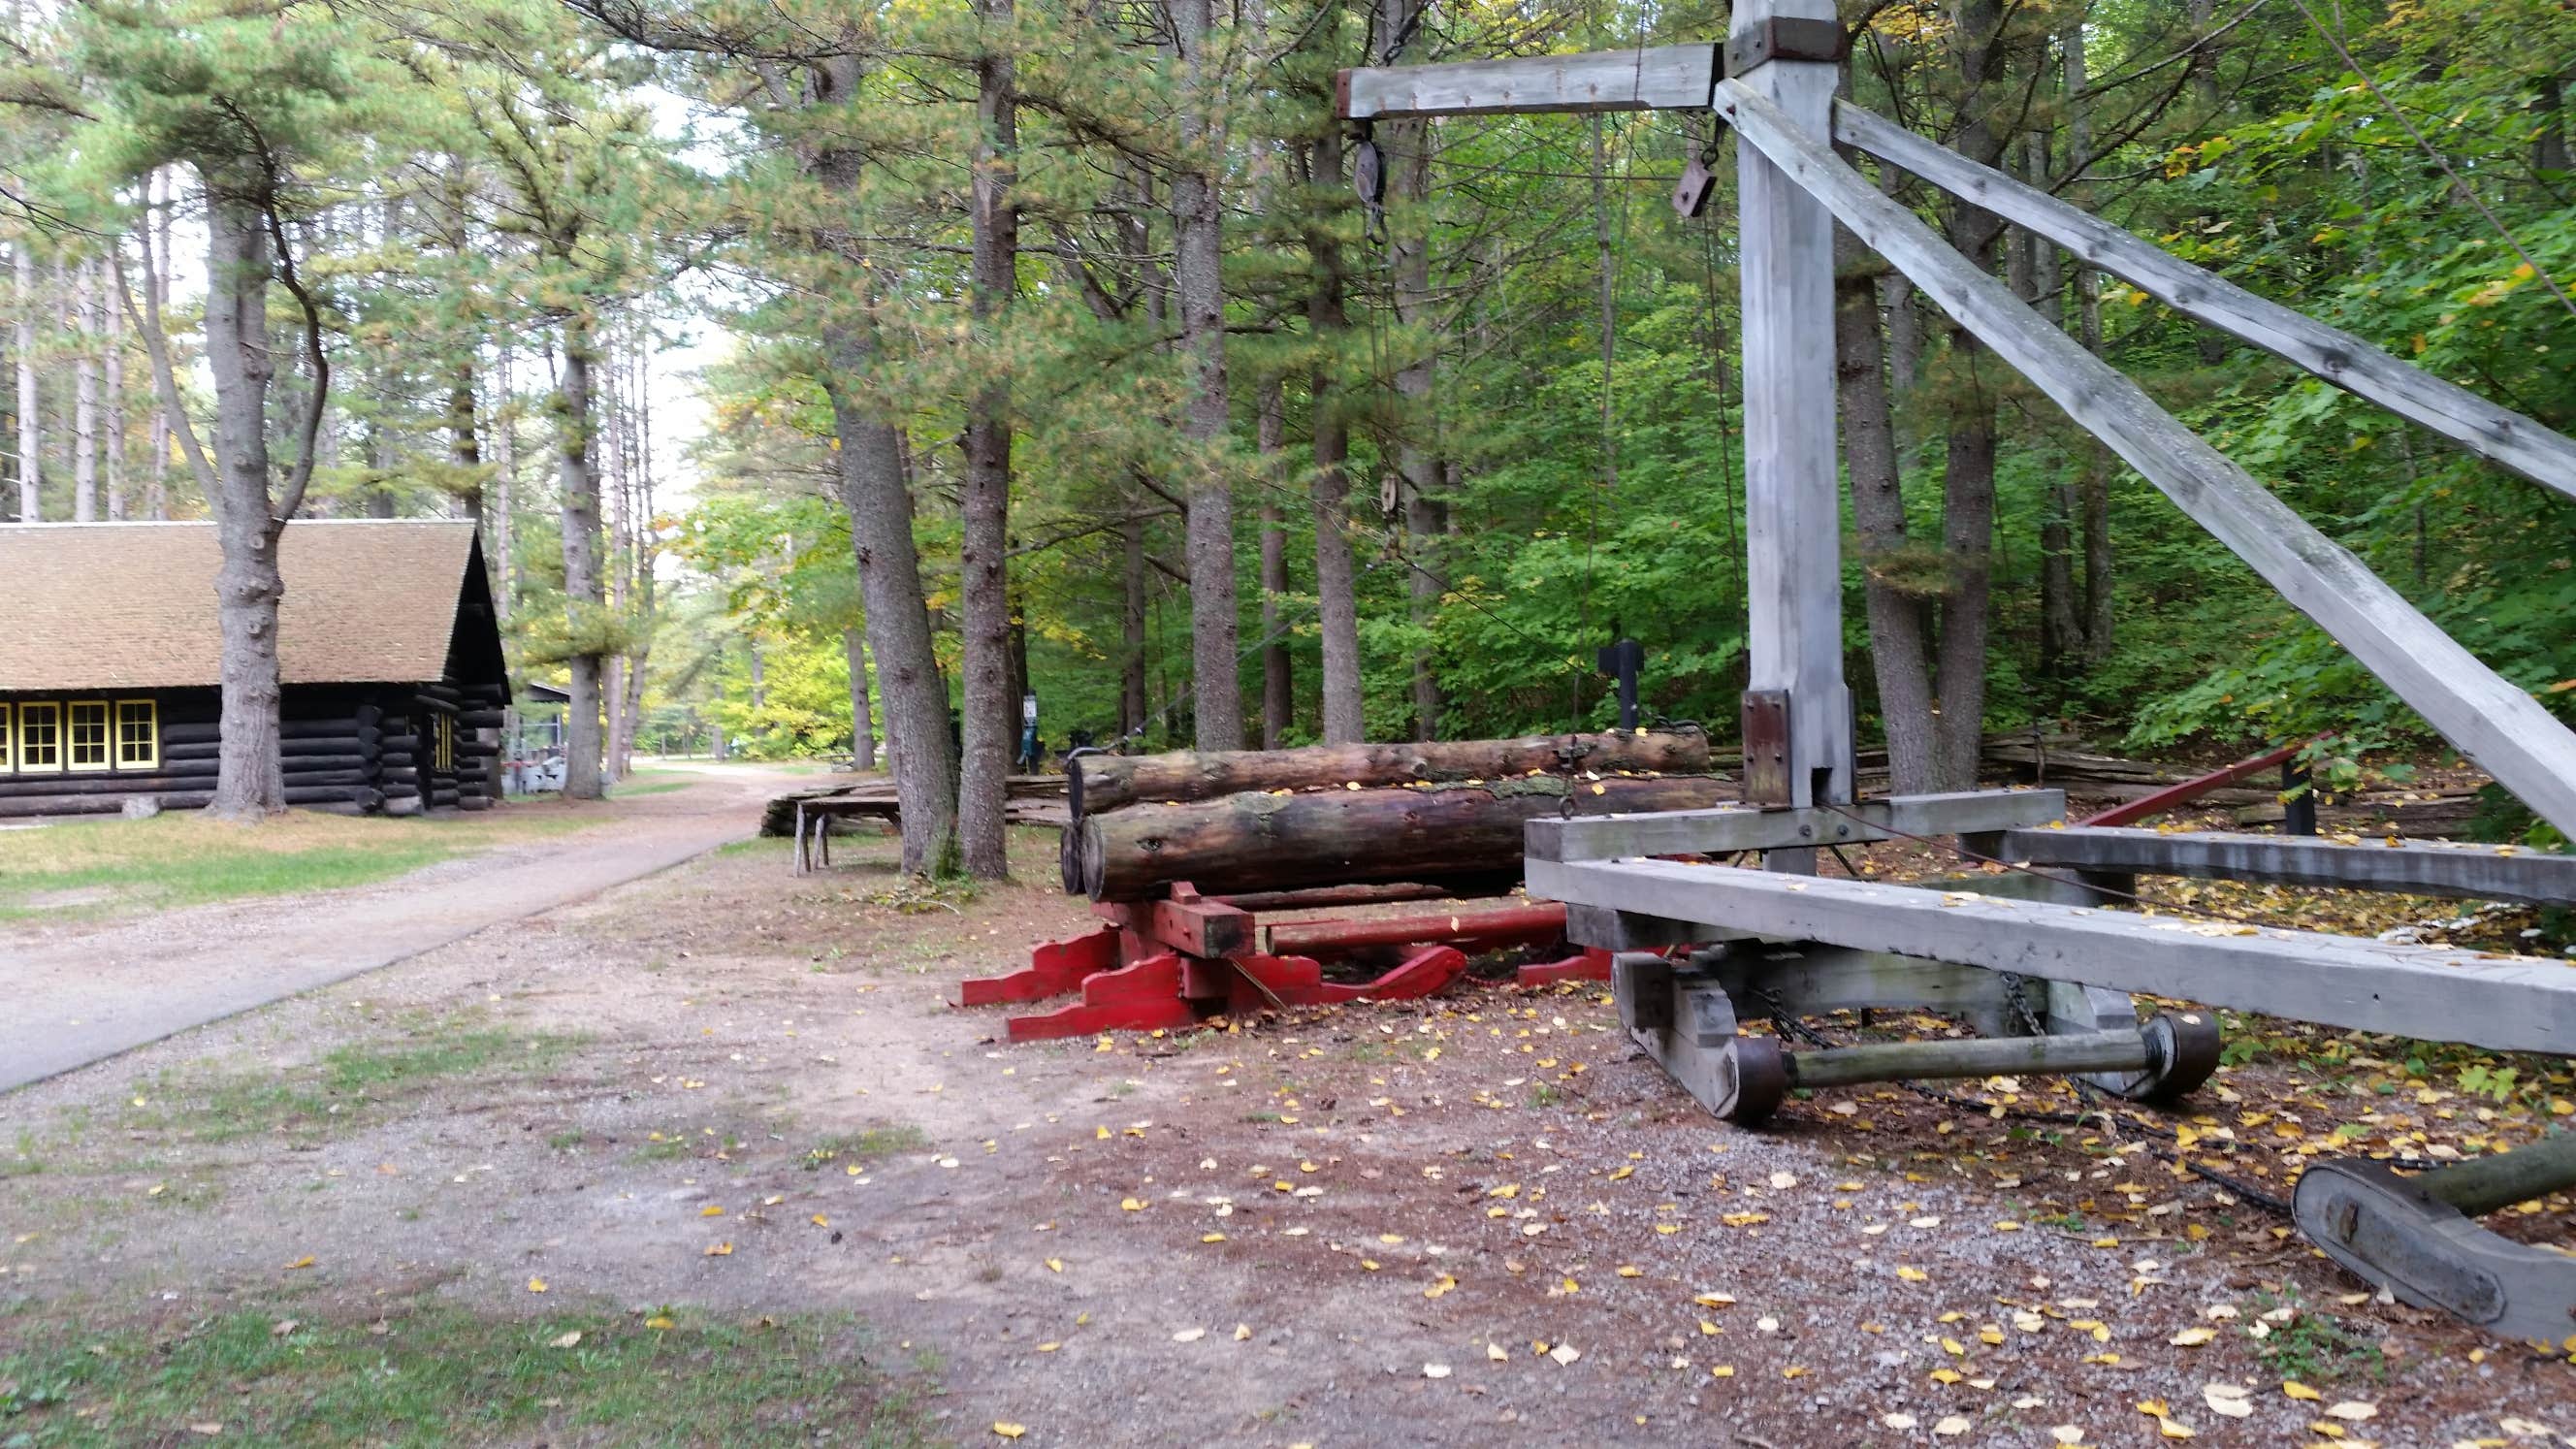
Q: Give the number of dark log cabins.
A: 1